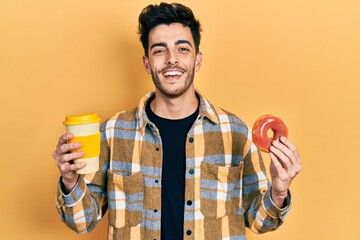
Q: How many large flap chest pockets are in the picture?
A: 2